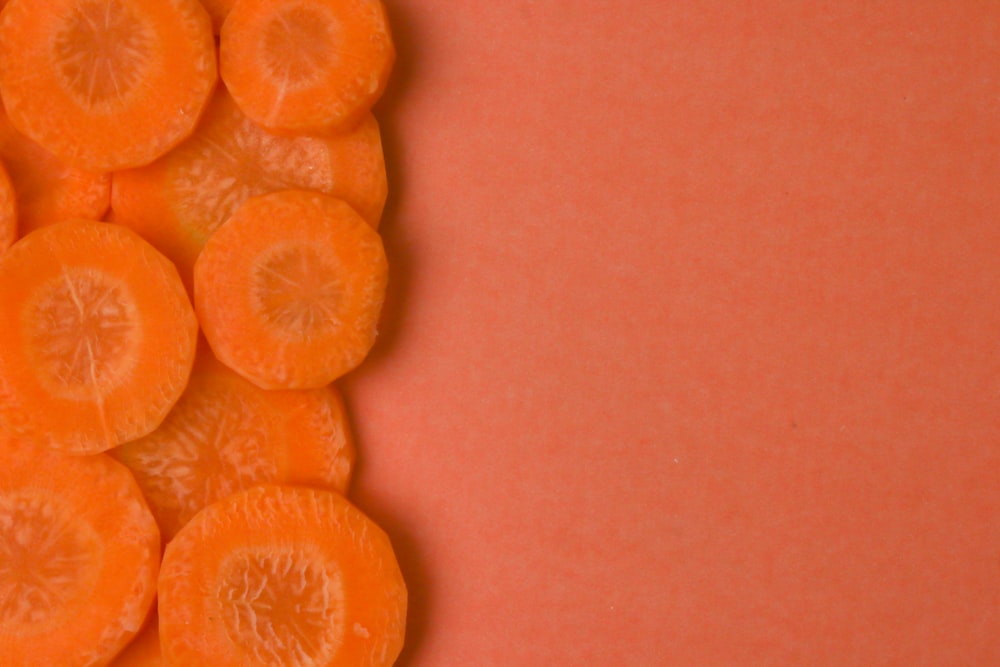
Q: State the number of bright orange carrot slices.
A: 12